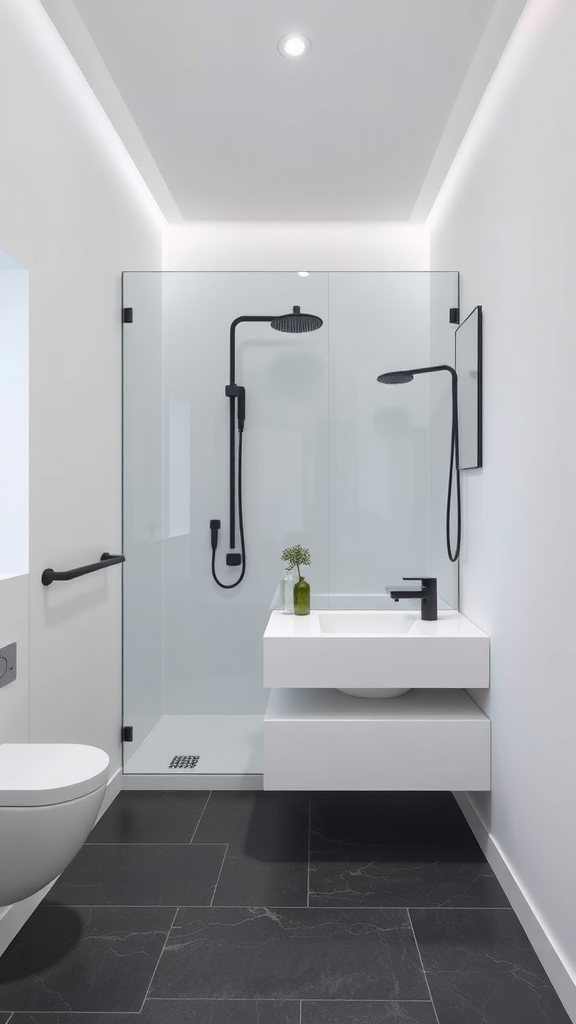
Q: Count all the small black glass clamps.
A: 3